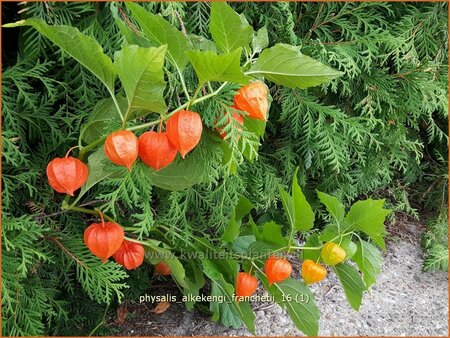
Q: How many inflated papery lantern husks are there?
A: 13